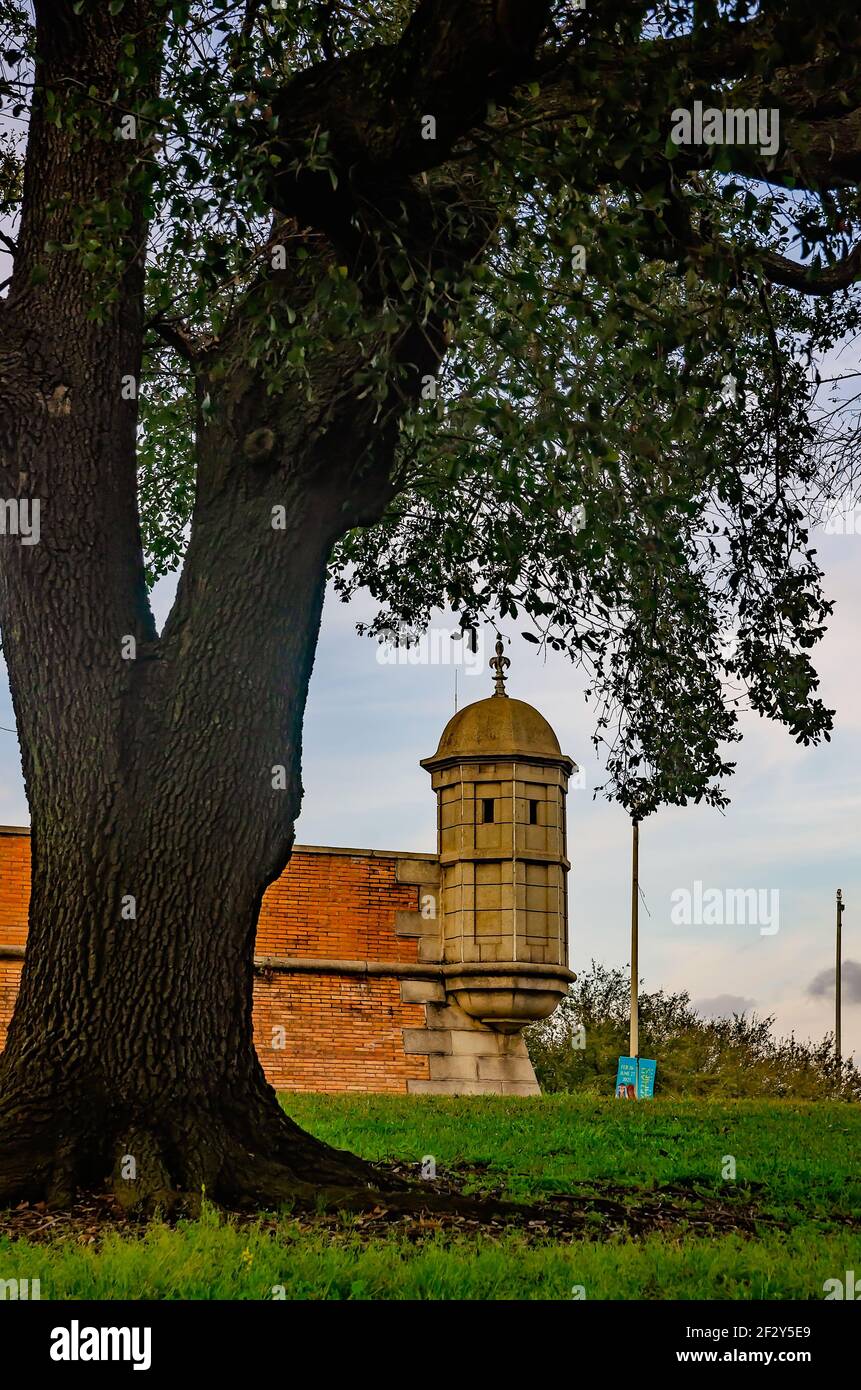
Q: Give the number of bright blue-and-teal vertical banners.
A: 2